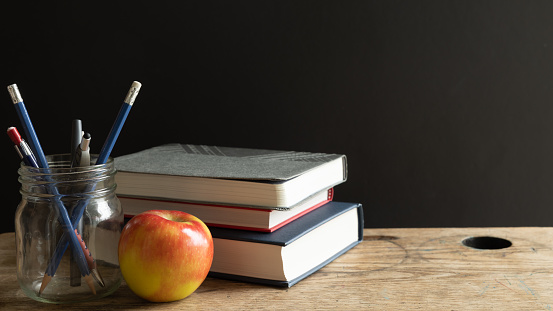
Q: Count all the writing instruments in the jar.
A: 5